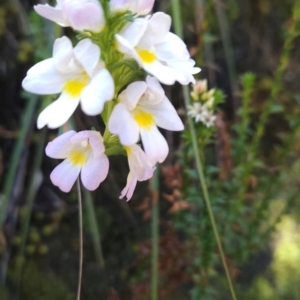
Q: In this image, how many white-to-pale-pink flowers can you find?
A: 7